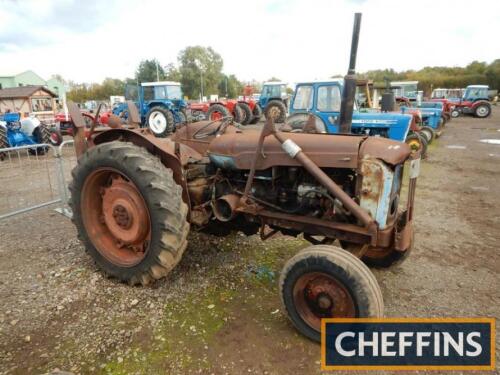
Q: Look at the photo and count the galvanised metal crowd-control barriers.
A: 2